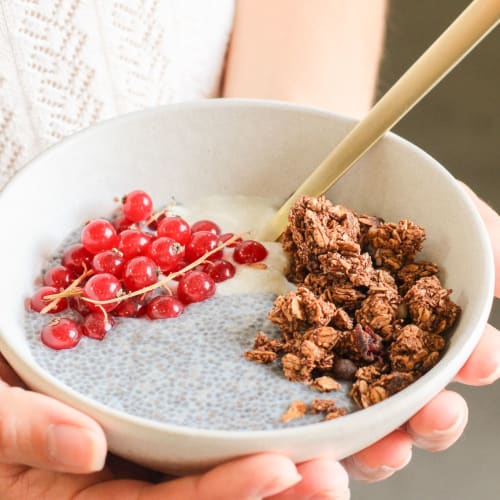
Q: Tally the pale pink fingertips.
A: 6